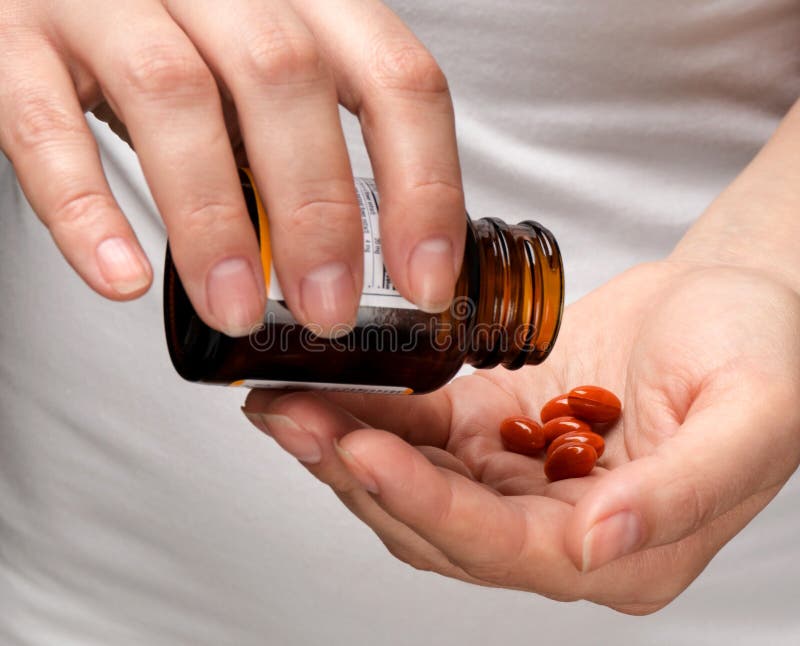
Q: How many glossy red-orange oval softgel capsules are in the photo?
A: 6